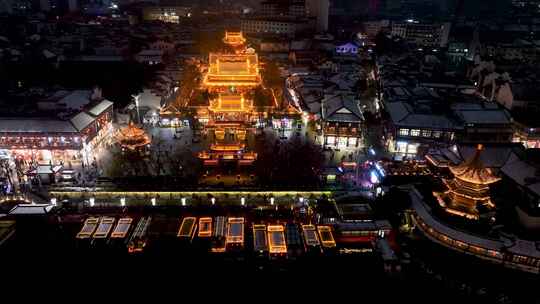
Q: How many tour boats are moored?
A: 13